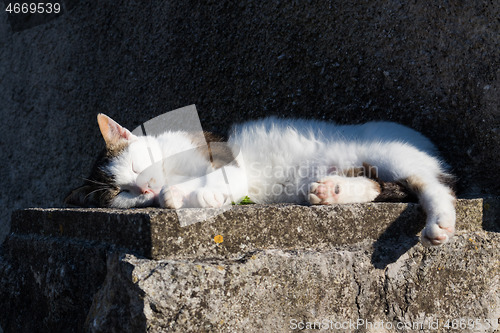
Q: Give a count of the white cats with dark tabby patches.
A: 1